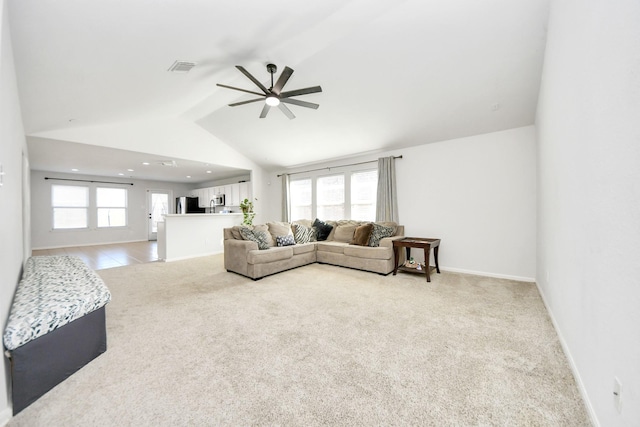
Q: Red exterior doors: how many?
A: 0